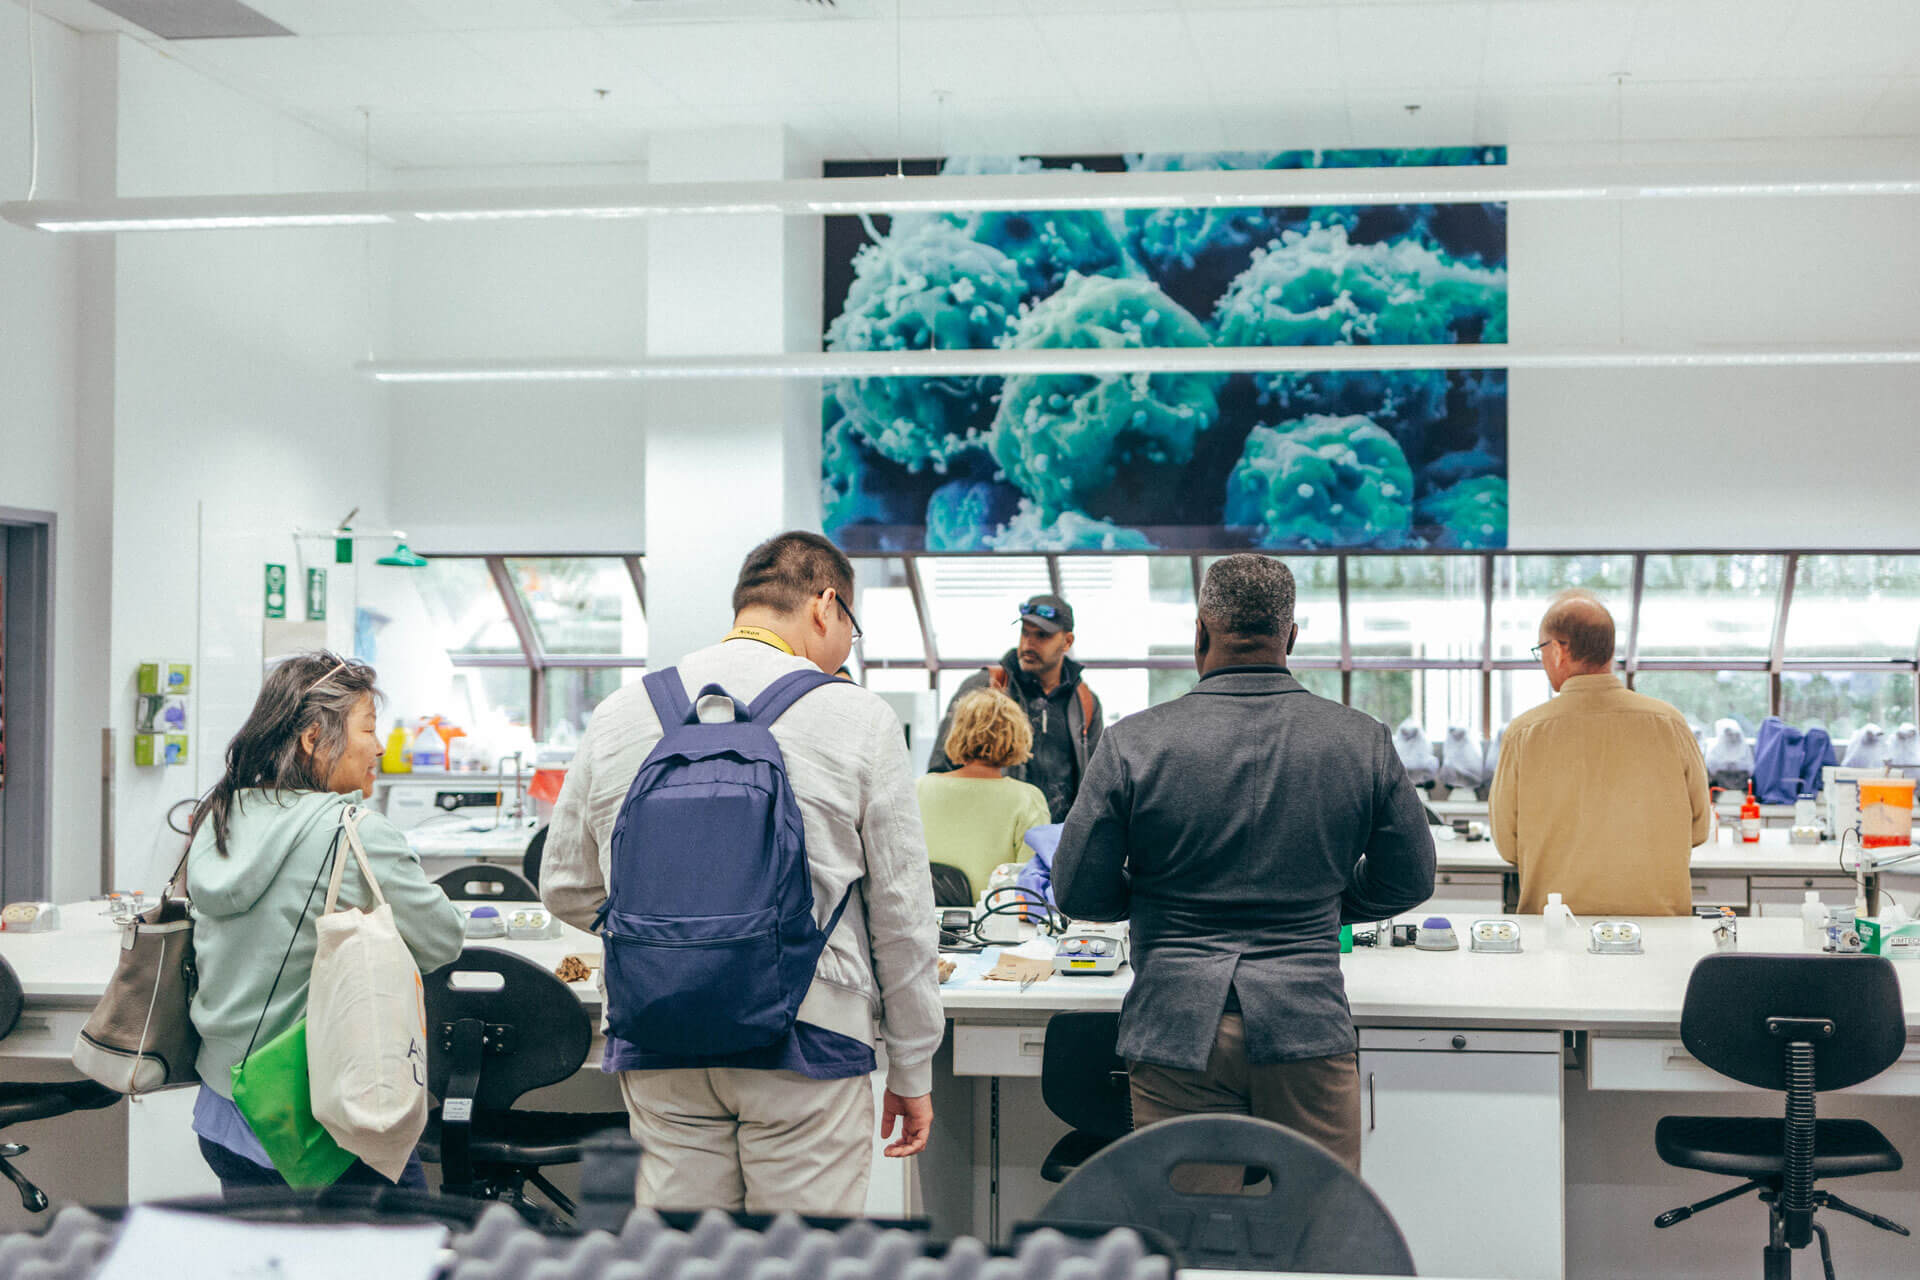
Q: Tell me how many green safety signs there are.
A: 2